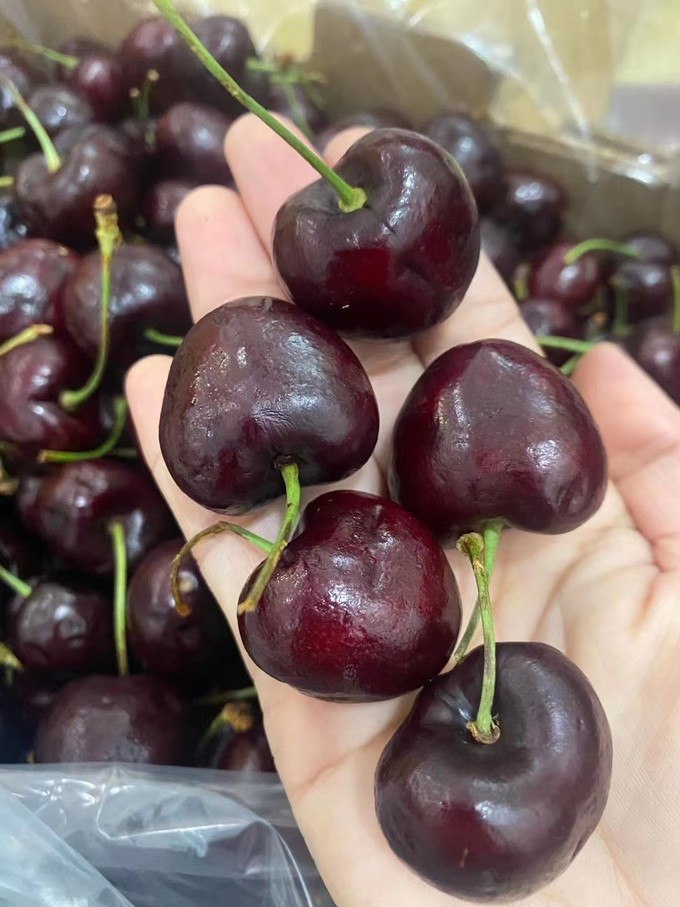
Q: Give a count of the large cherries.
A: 5